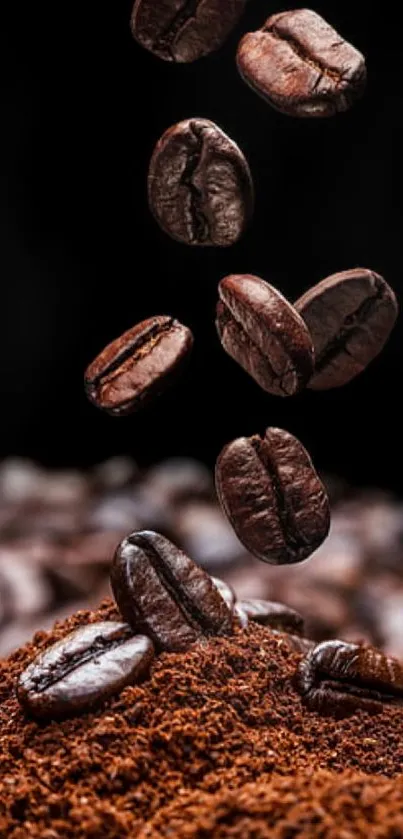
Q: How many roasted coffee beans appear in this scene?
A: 12